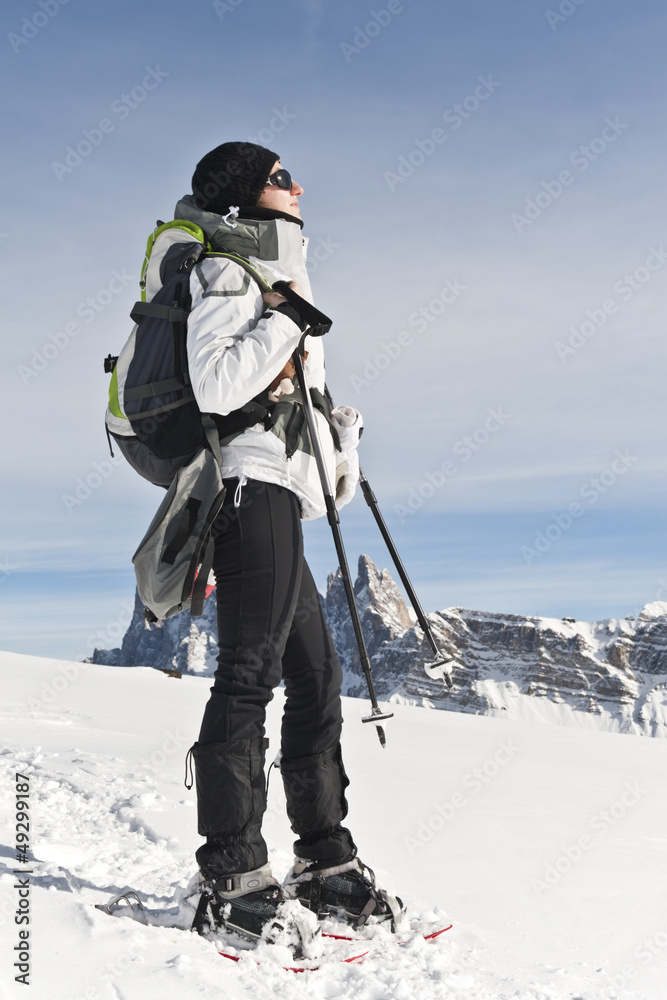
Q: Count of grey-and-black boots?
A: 2